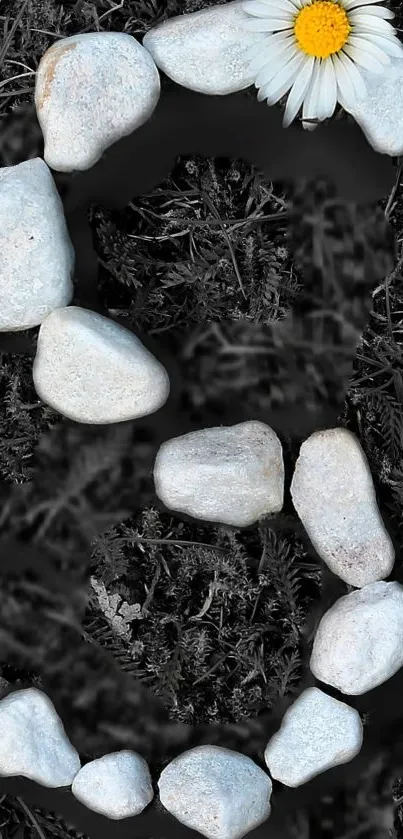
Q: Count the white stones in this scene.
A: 12